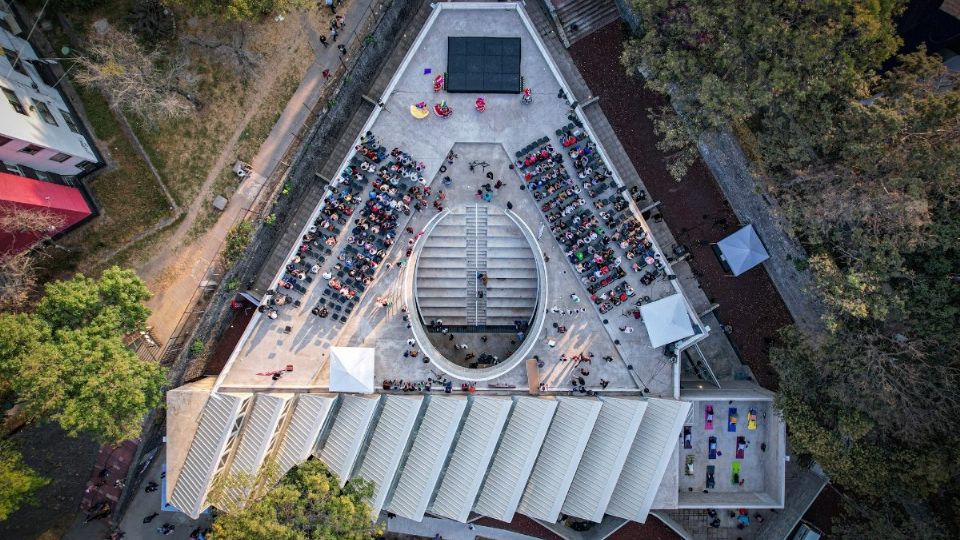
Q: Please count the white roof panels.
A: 11